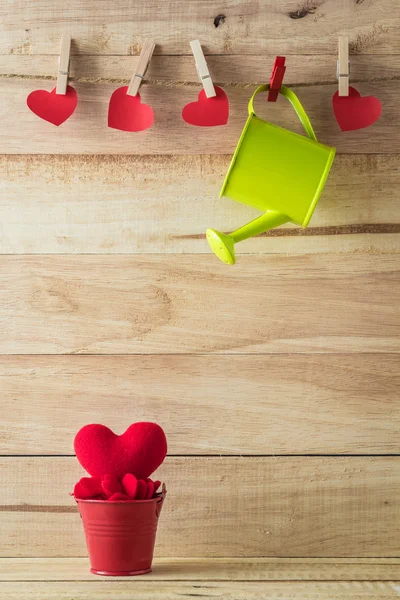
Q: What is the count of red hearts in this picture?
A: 5